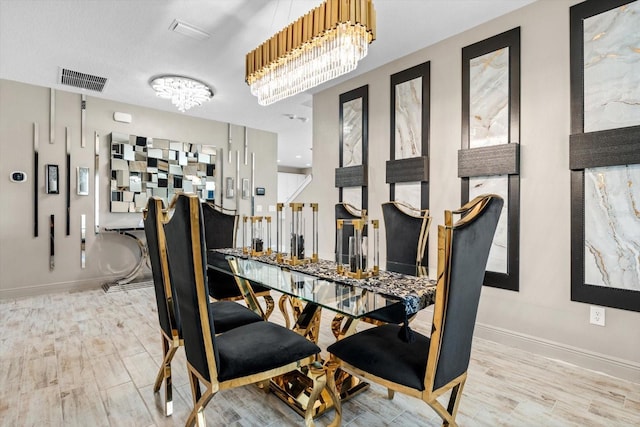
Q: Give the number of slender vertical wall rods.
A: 12